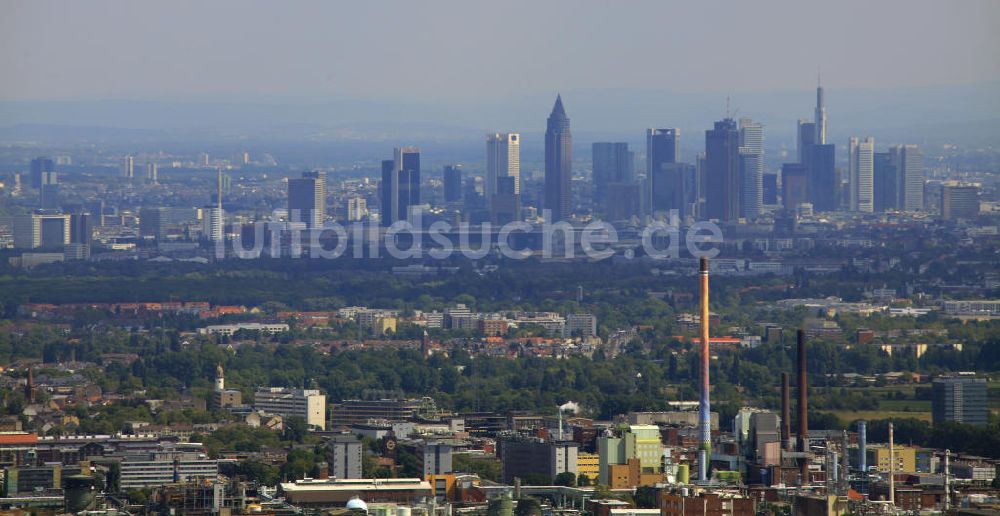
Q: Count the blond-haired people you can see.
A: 0